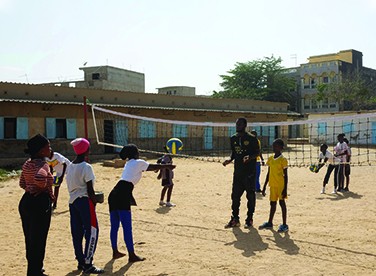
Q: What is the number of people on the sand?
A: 11